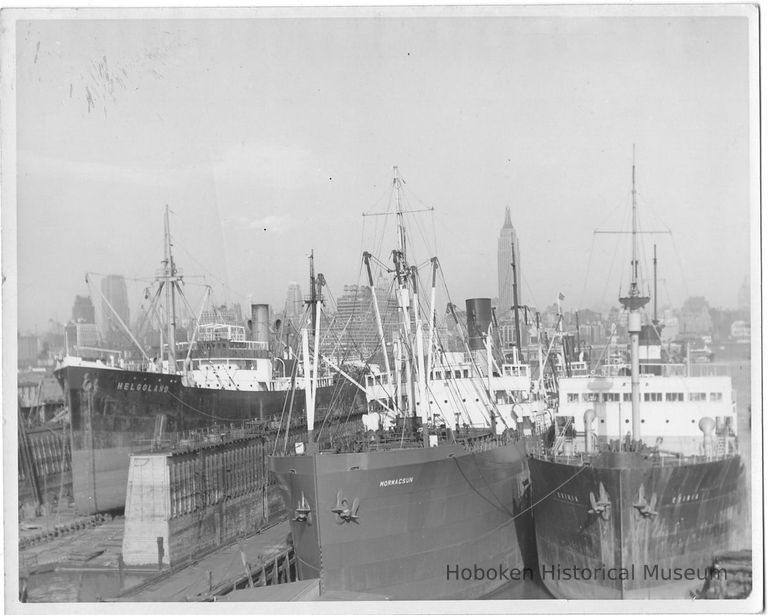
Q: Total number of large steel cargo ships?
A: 3